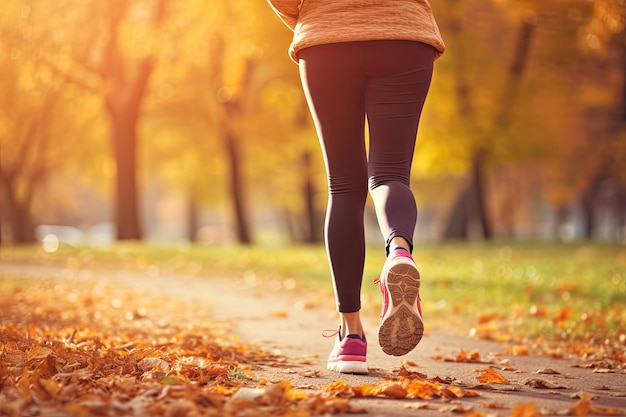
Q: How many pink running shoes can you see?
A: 2